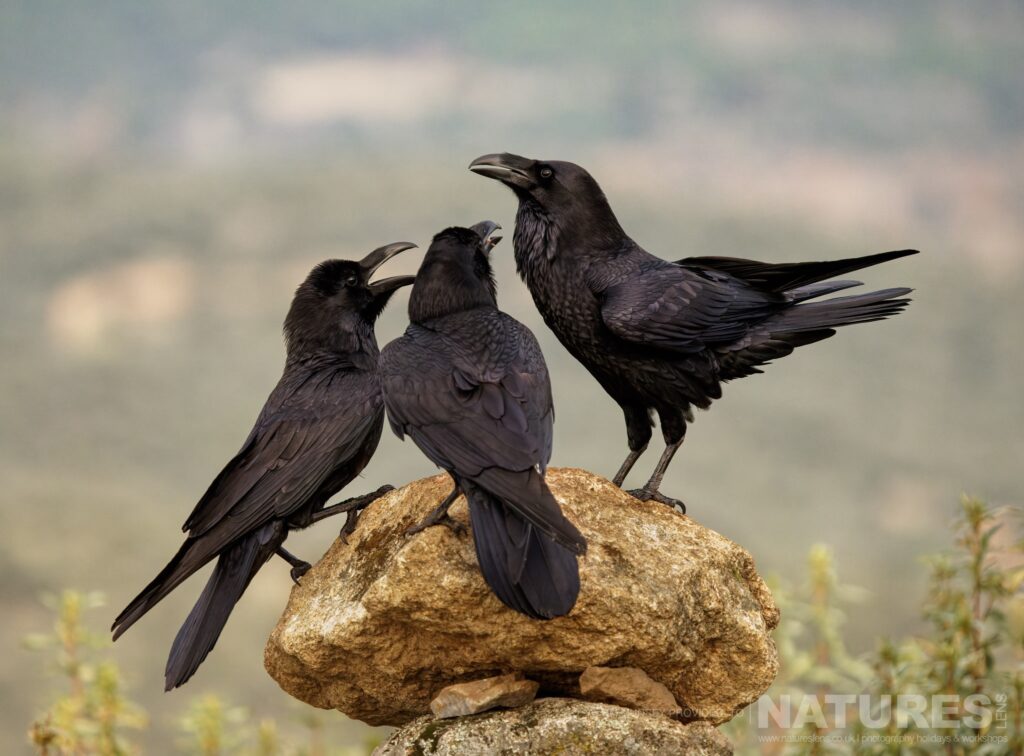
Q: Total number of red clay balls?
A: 0